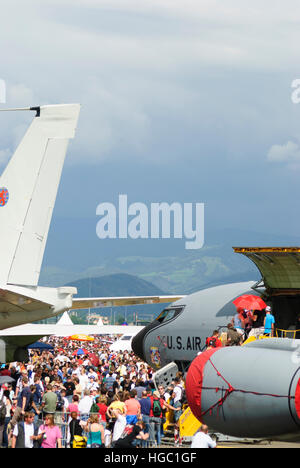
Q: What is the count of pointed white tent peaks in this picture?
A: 2